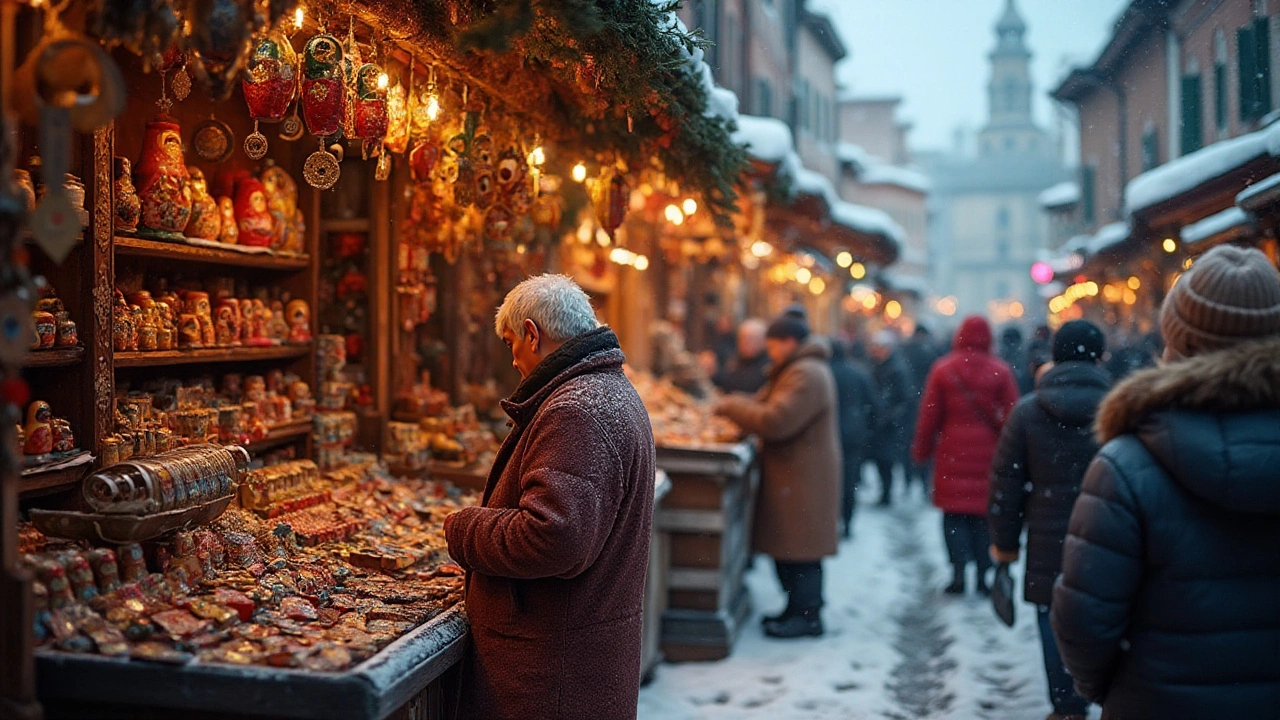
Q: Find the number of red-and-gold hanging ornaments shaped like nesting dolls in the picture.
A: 3